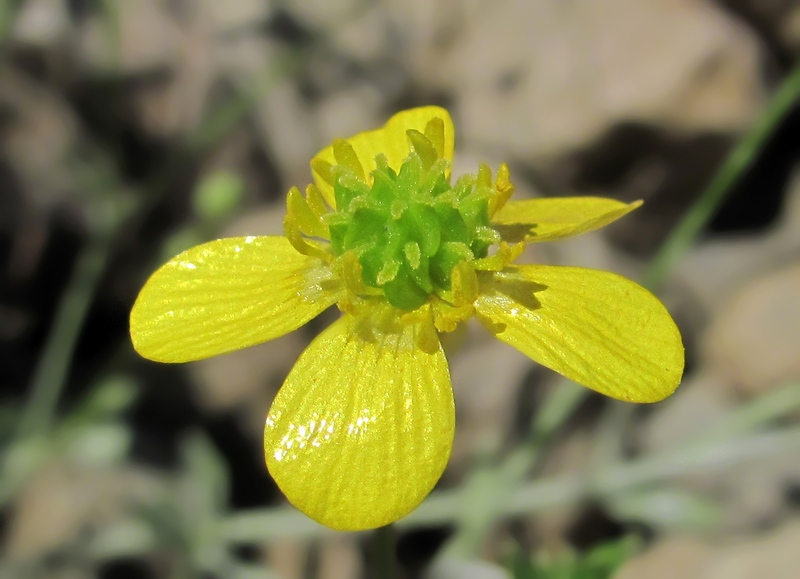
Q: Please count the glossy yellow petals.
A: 5